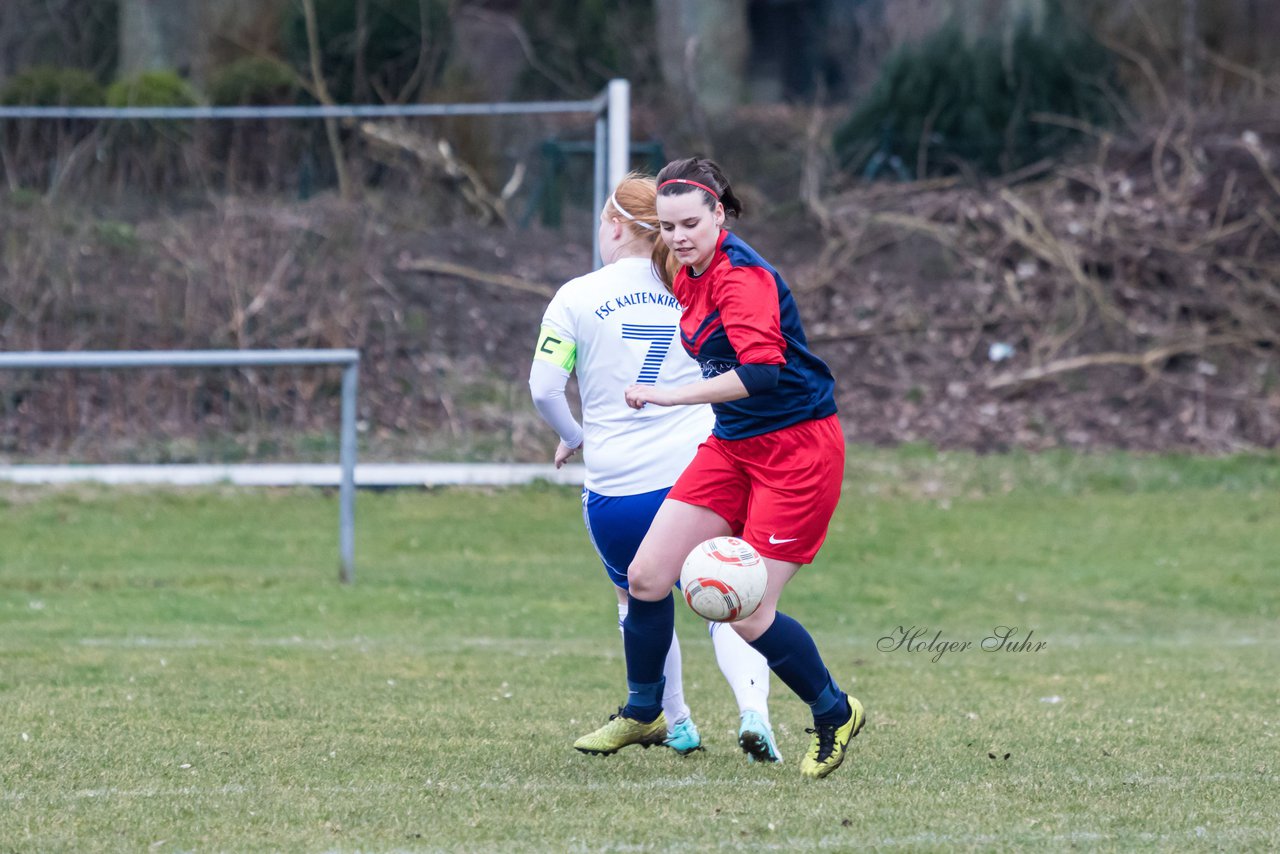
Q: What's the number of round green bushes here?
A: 3